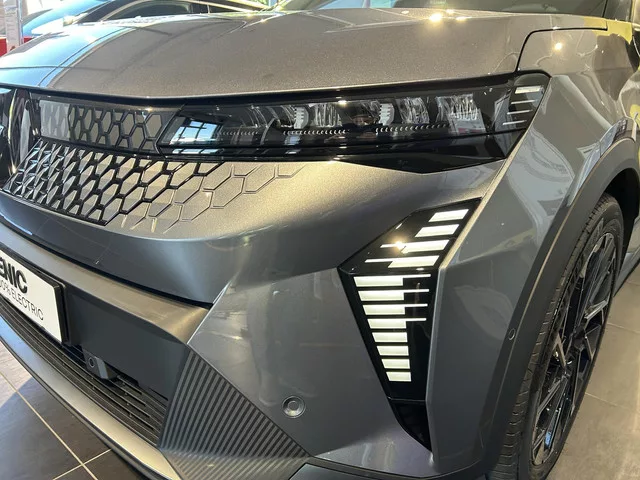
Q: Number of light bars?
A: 12